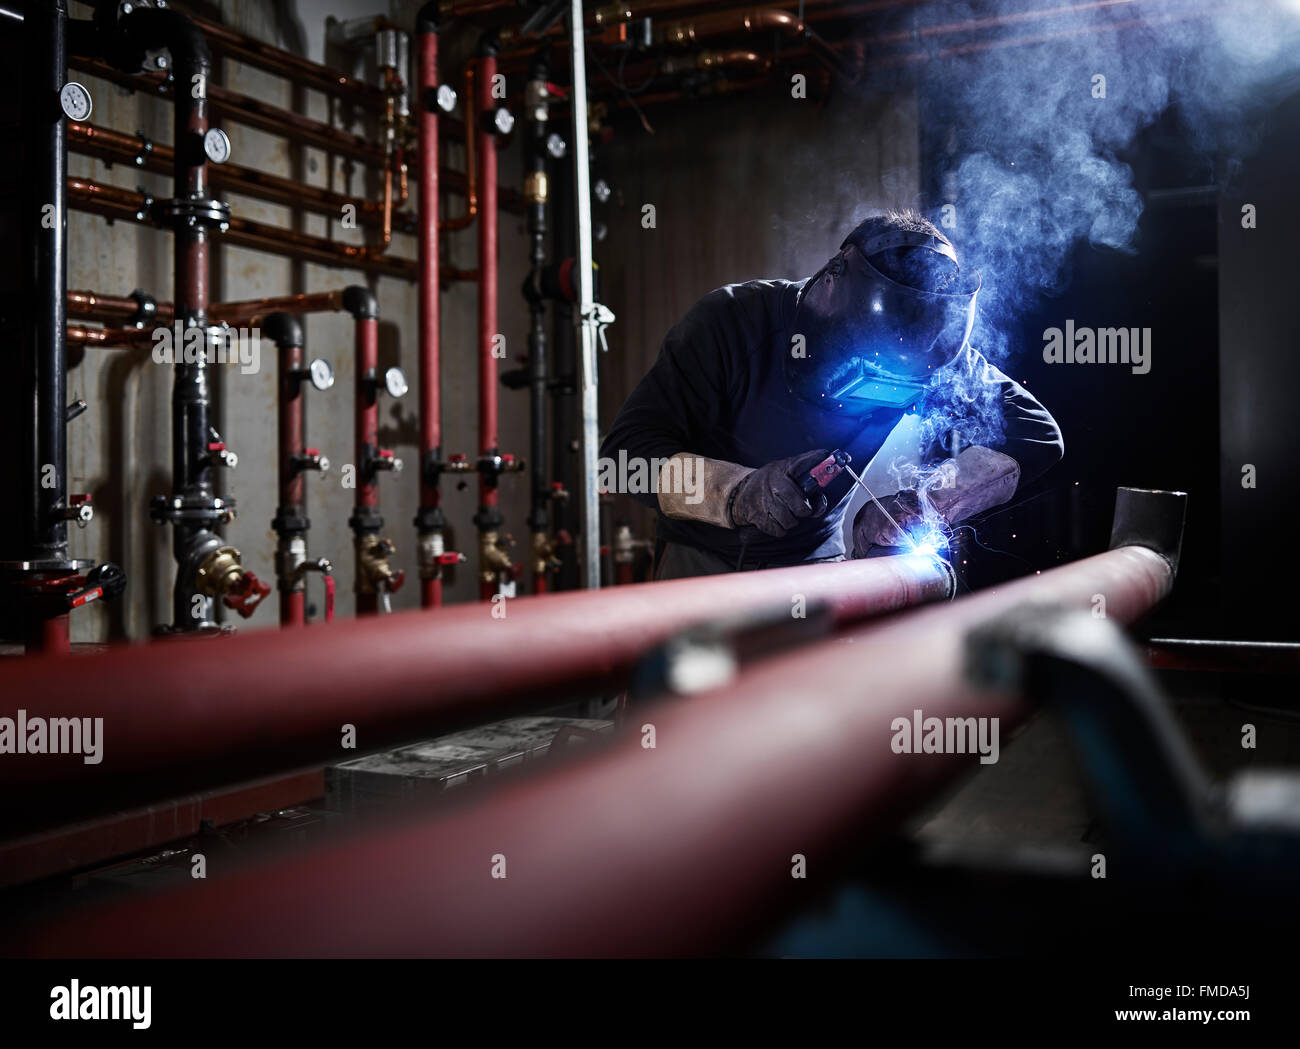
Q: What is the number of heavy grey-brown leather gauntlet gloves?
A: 2